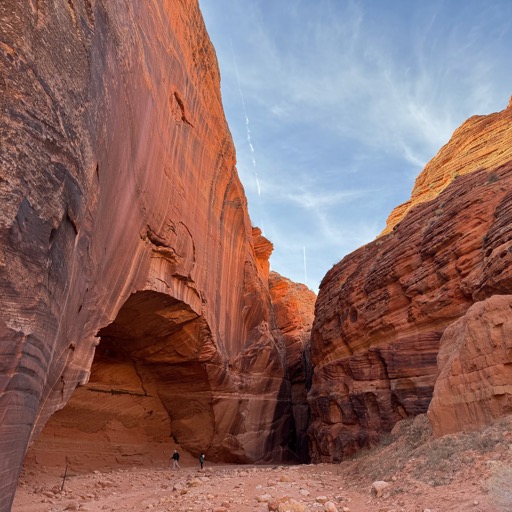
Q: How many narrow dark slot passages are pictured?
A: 1